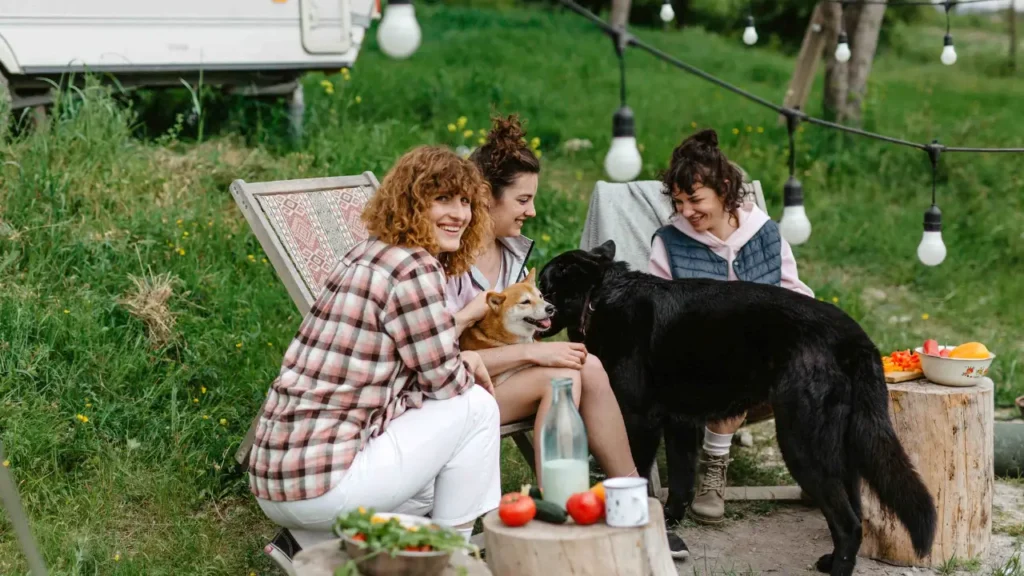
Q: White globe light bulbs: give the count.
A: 8